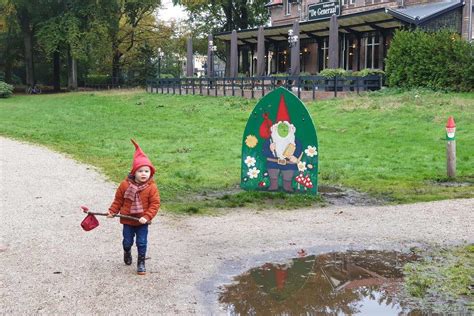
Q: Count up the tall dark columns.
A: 6